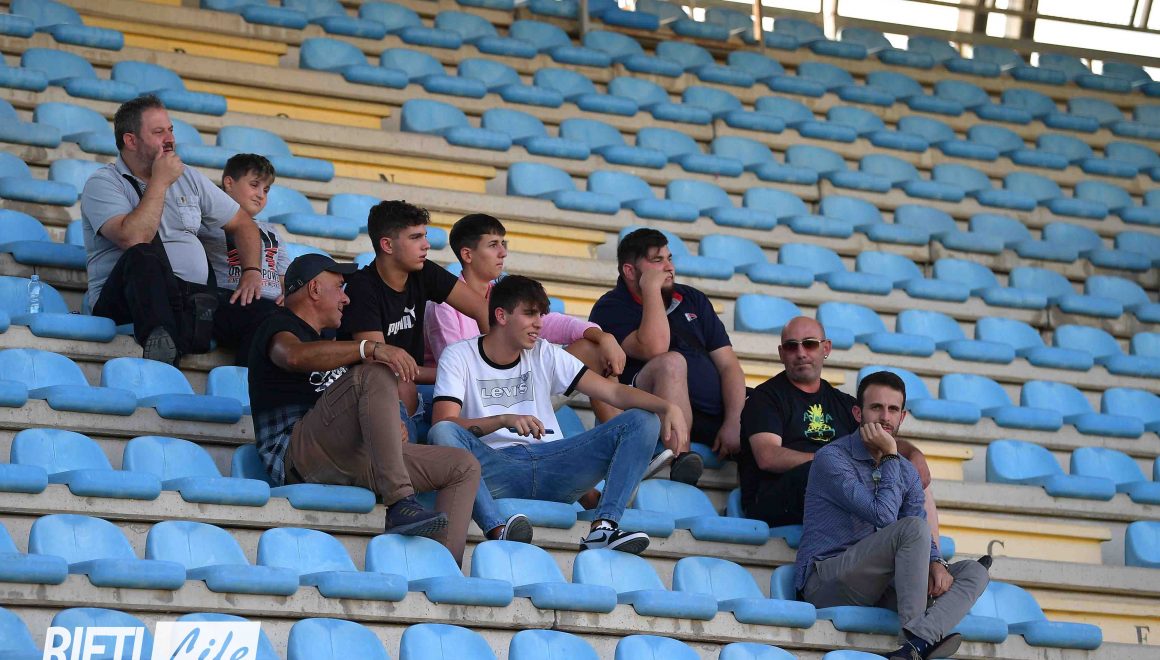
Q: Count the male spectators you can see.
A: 9